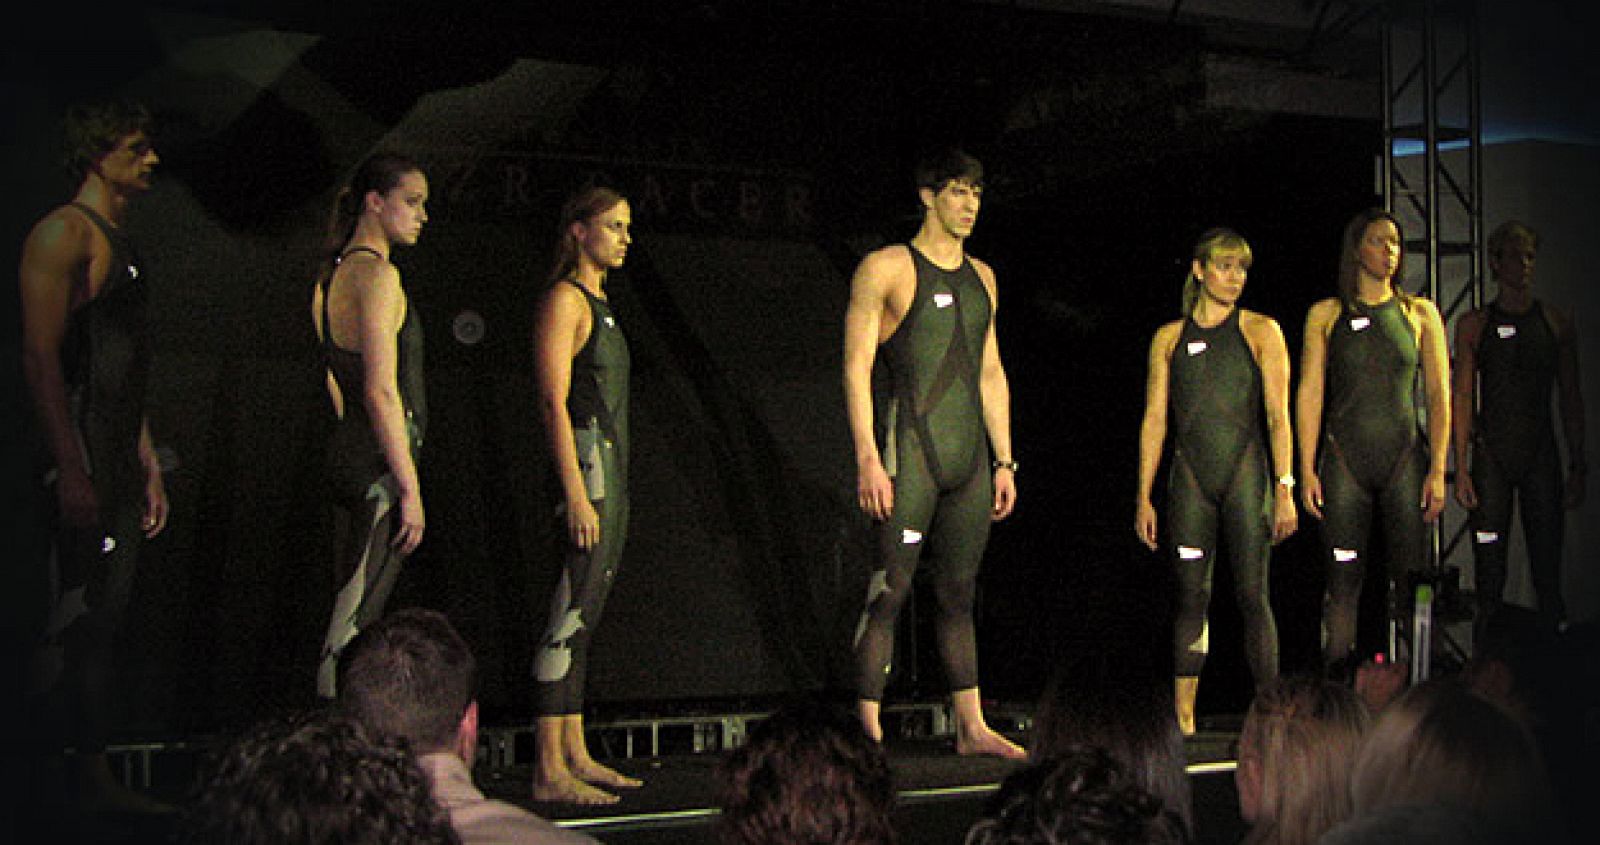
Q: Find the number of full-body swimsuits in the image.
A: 7